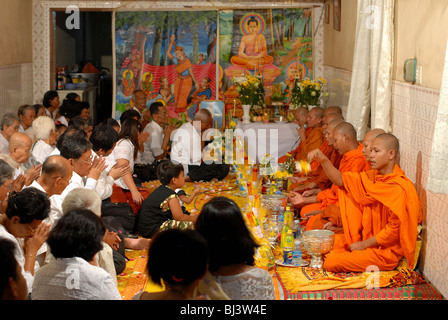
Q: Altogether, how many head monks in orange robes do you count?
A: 8